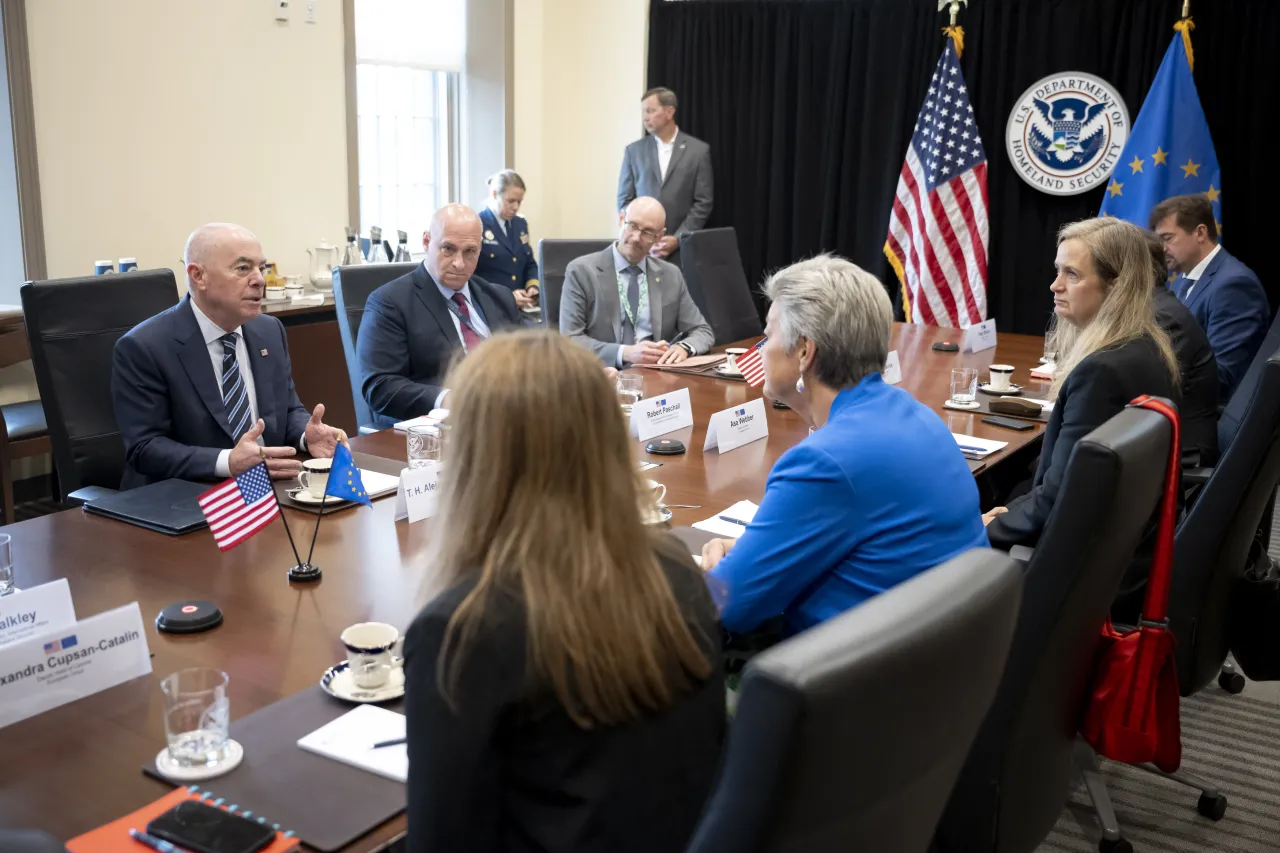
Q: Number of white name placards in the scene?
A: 7